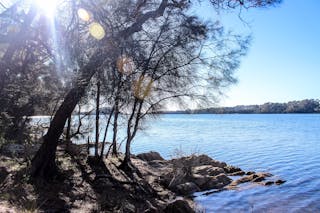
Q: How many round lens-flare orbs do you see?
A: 4